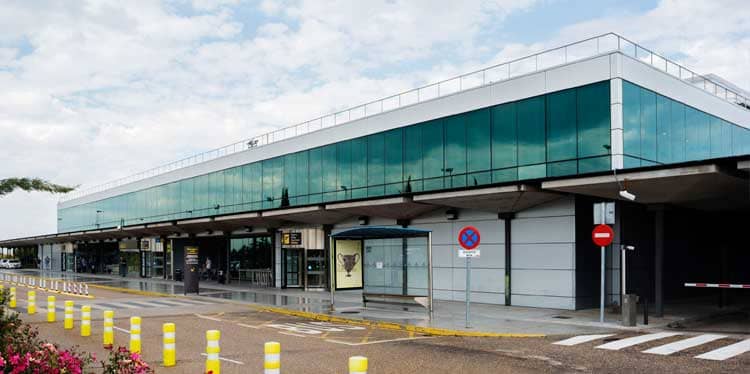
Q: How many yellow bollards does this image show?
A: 12